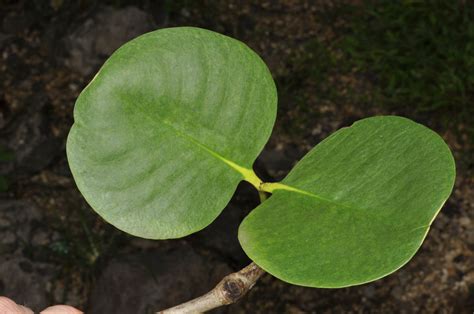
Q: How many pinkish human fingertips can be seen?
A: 2